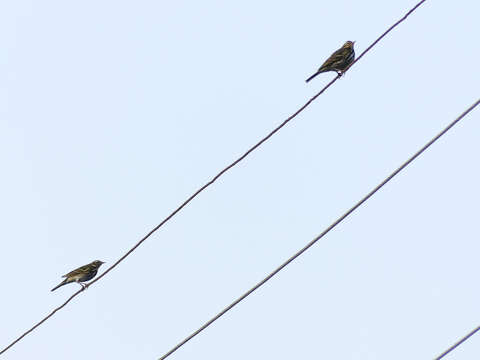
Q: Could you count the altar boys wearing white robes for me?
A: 0